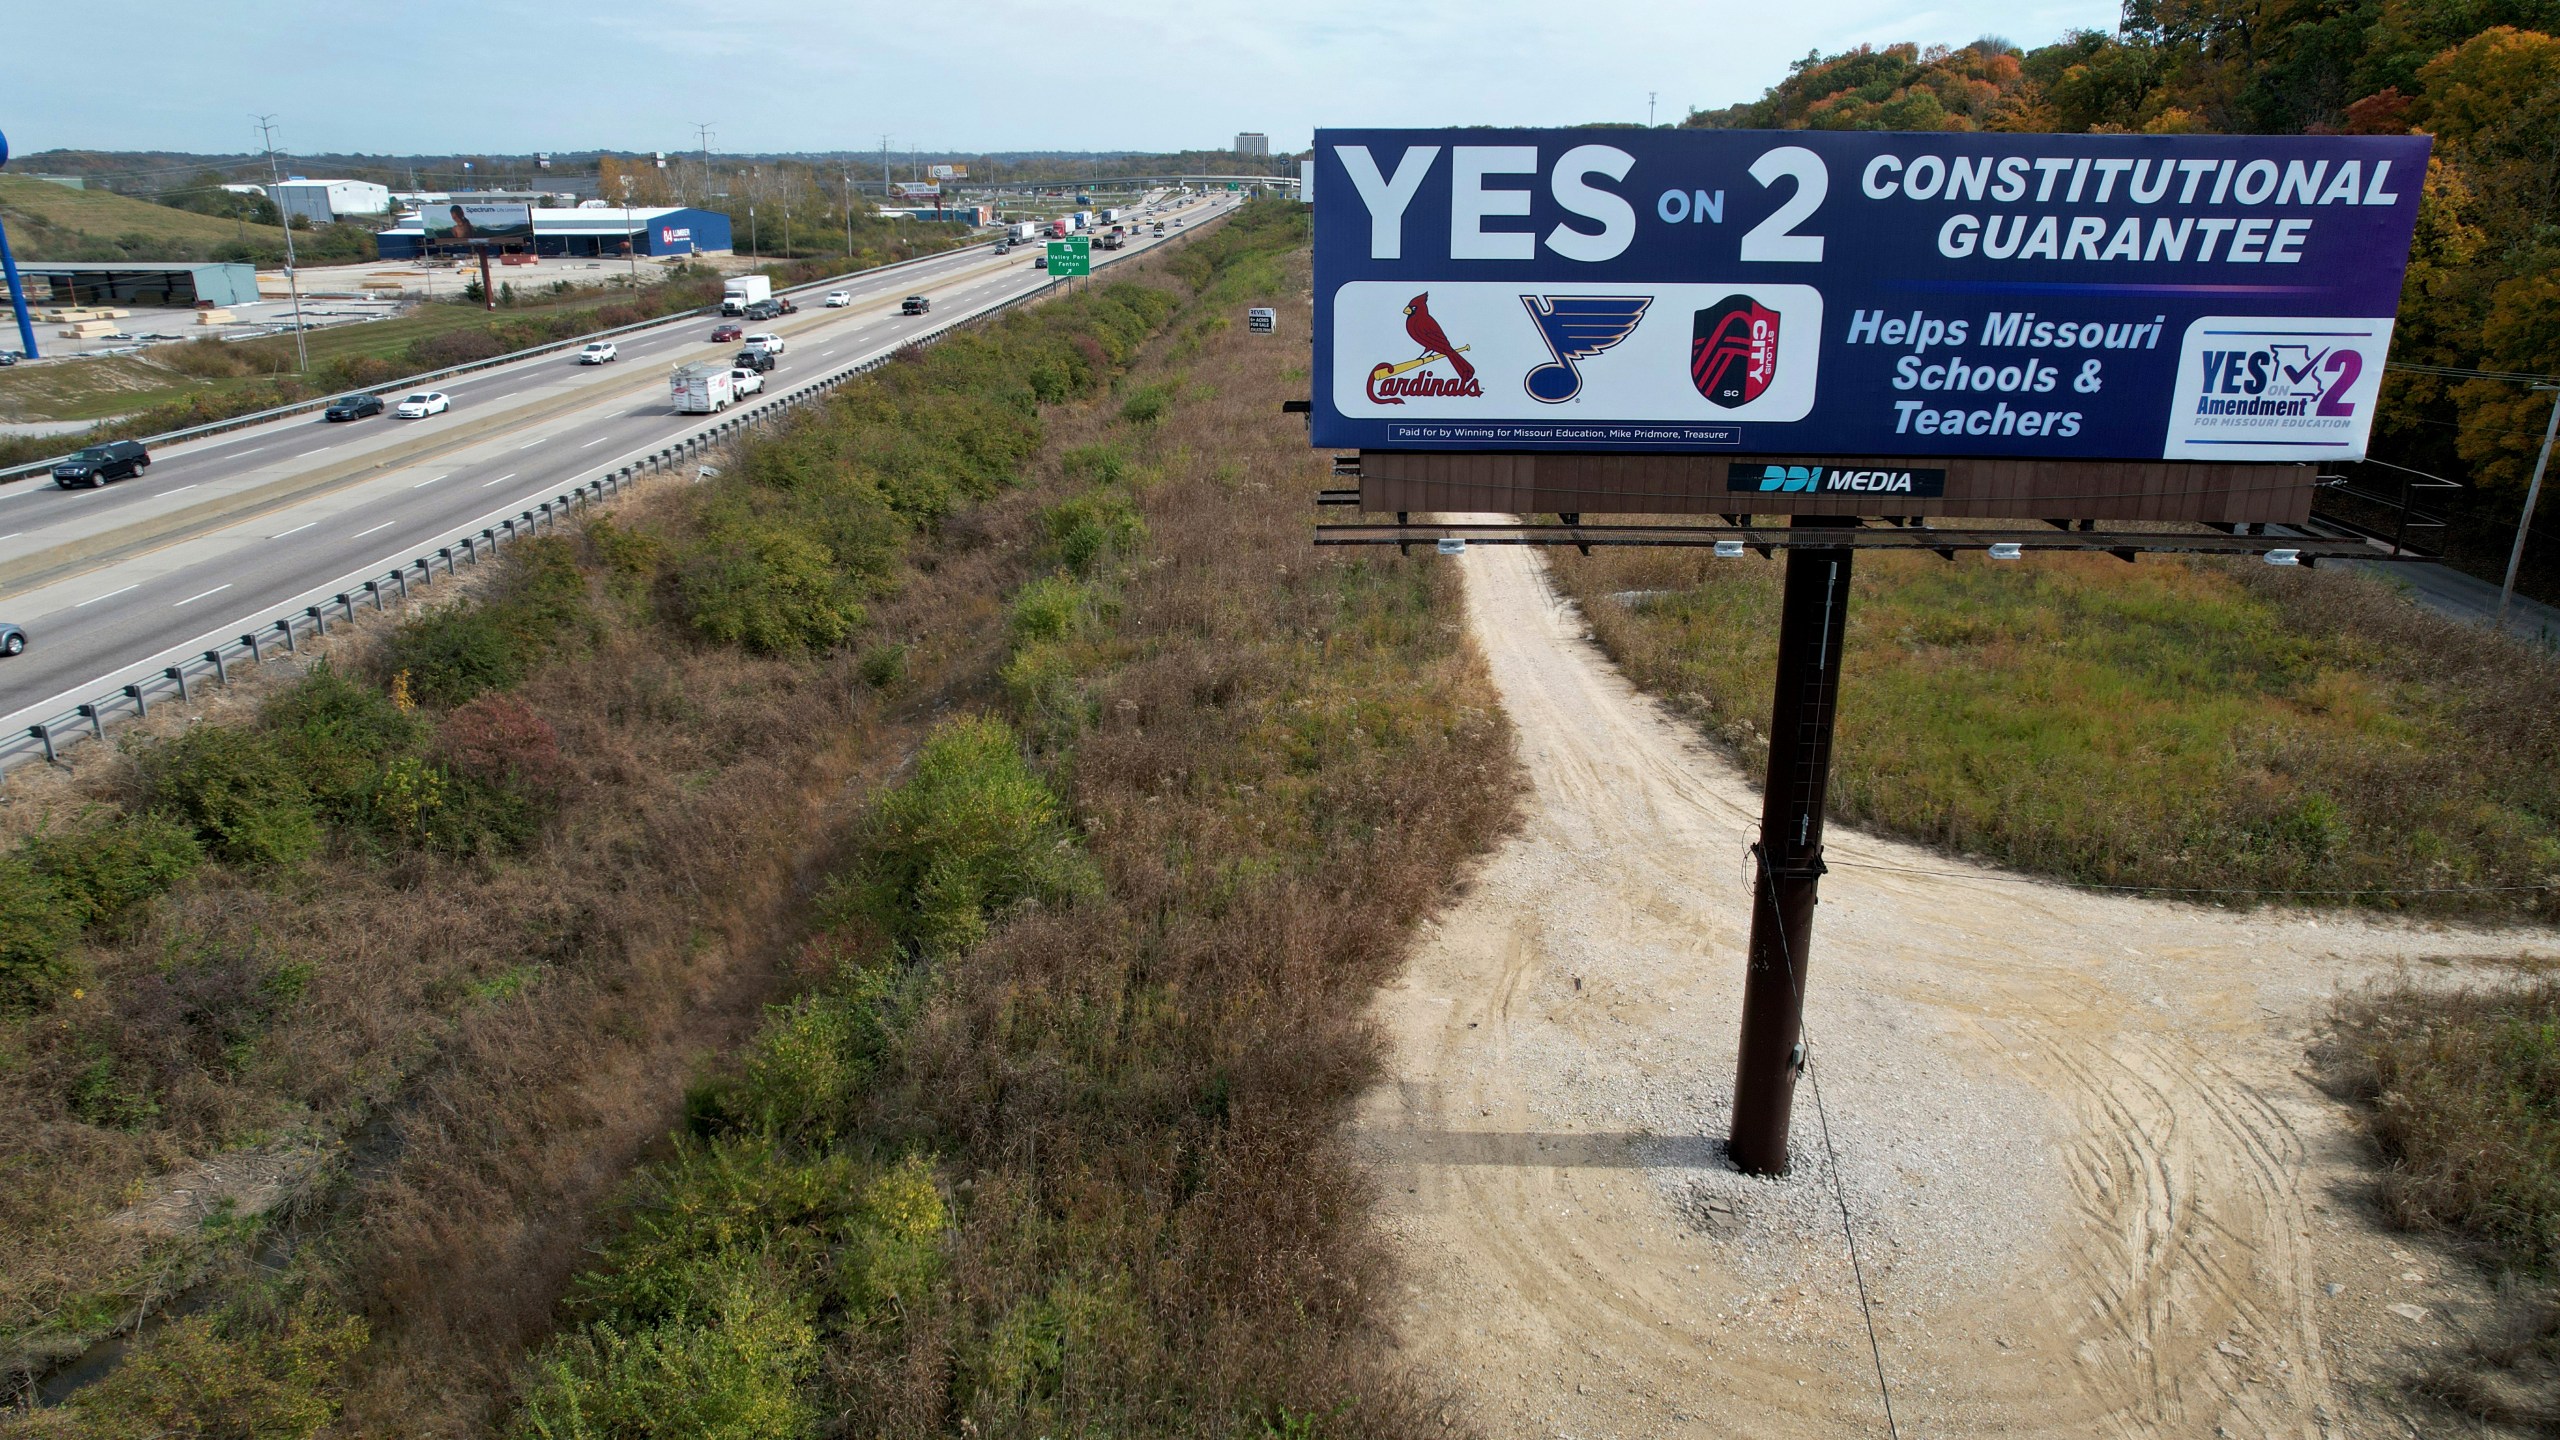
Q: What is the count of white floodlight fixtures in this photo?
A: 4